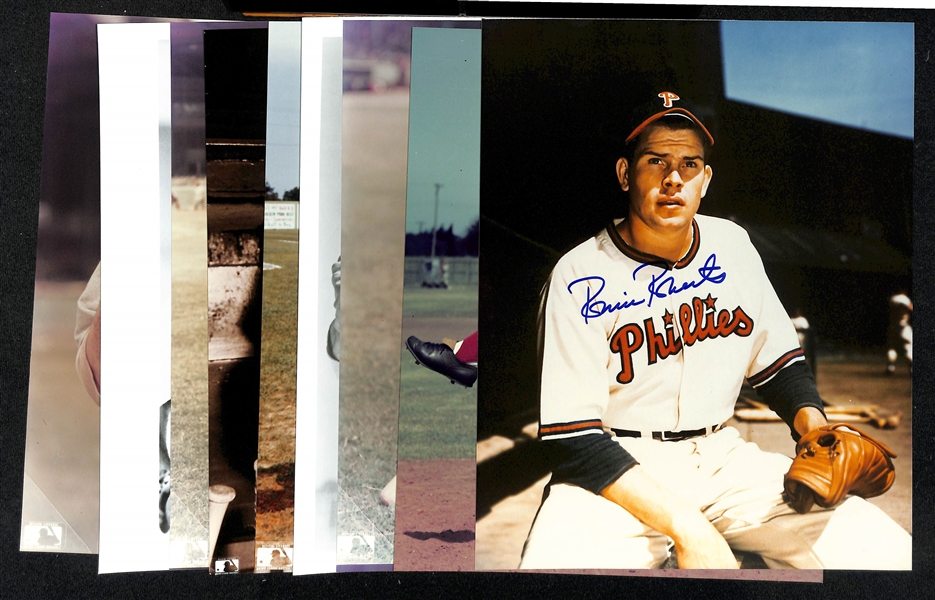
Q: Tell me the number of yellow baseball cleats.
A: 0